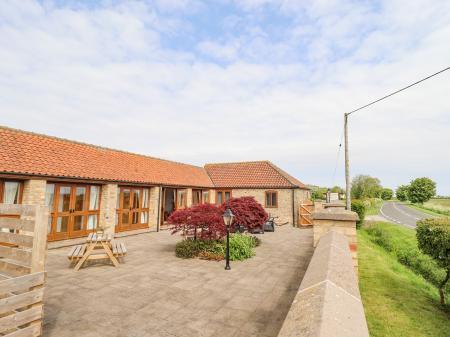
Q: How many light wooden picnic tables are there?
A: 1